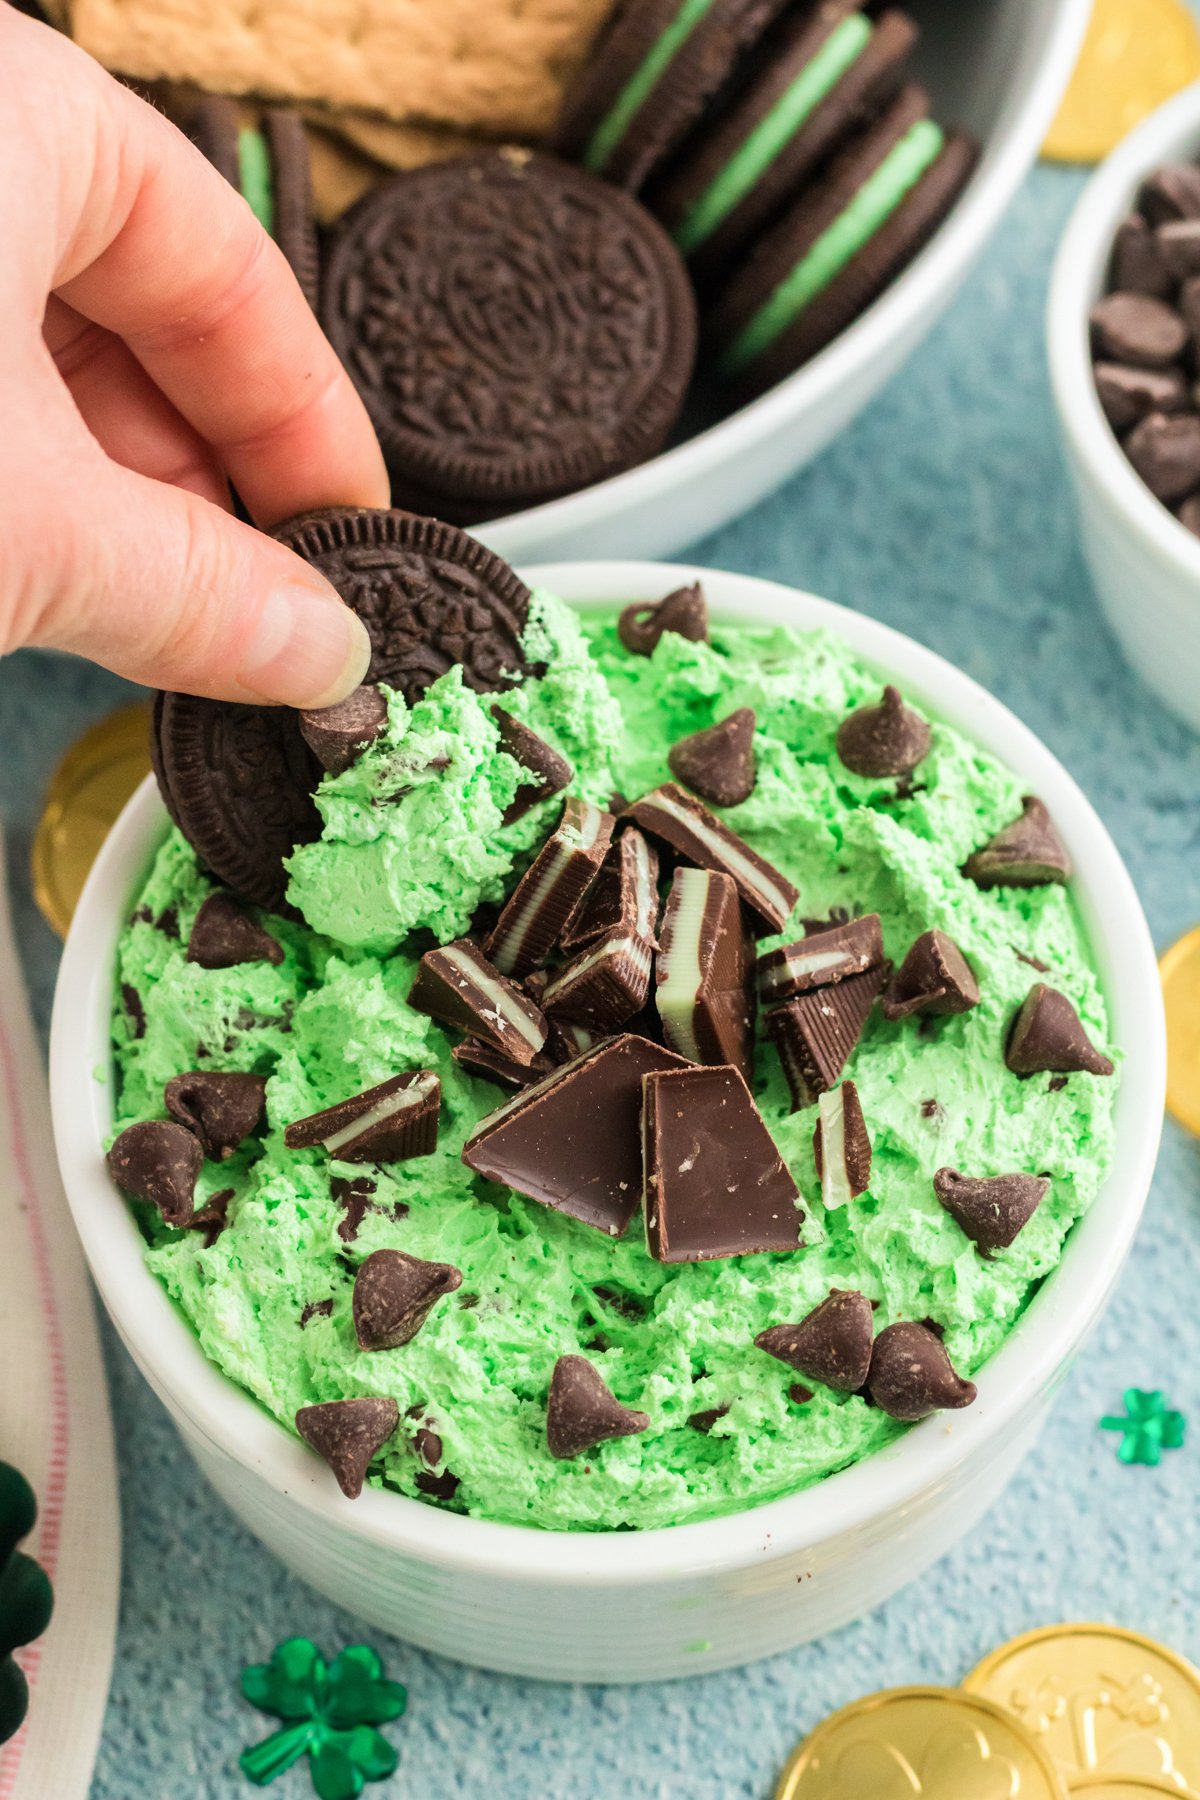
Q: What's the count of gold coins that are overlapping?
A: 3